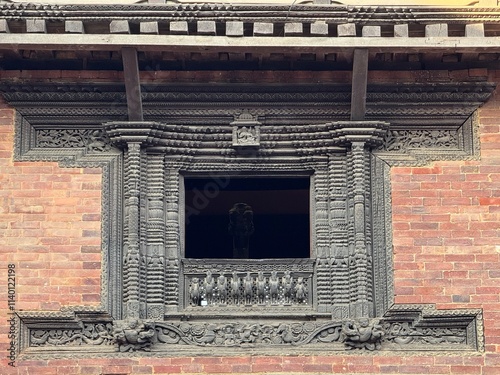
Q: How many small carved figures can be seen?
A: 9